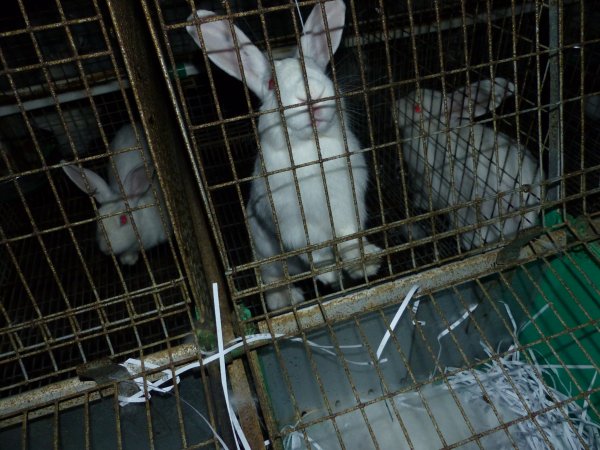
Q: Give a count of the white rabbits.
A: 3